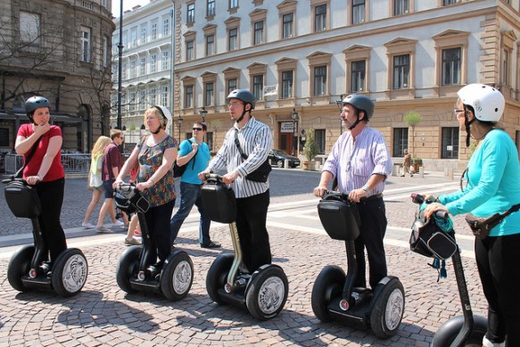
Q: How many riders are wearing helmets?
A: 5